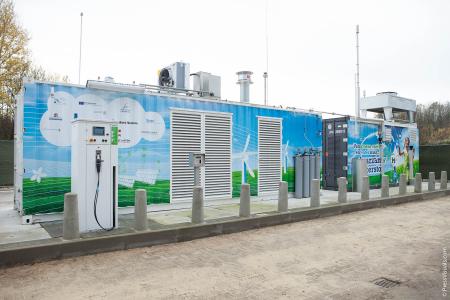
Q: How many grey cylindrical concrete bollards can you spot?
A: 13